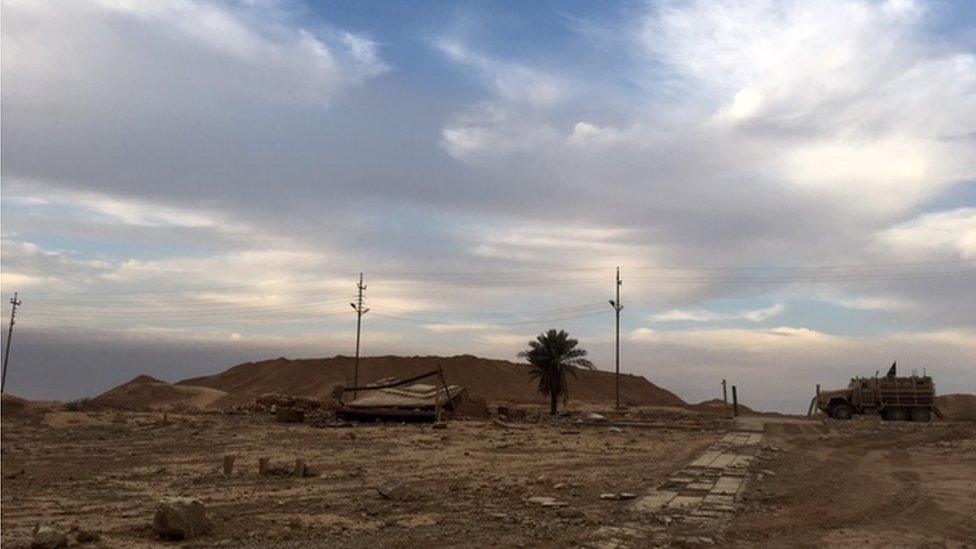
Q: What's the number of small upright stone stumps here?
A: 3